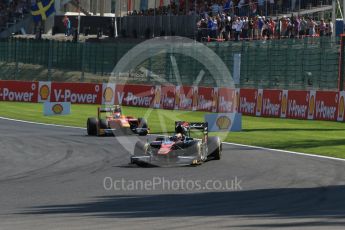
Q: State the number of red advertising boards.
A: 11